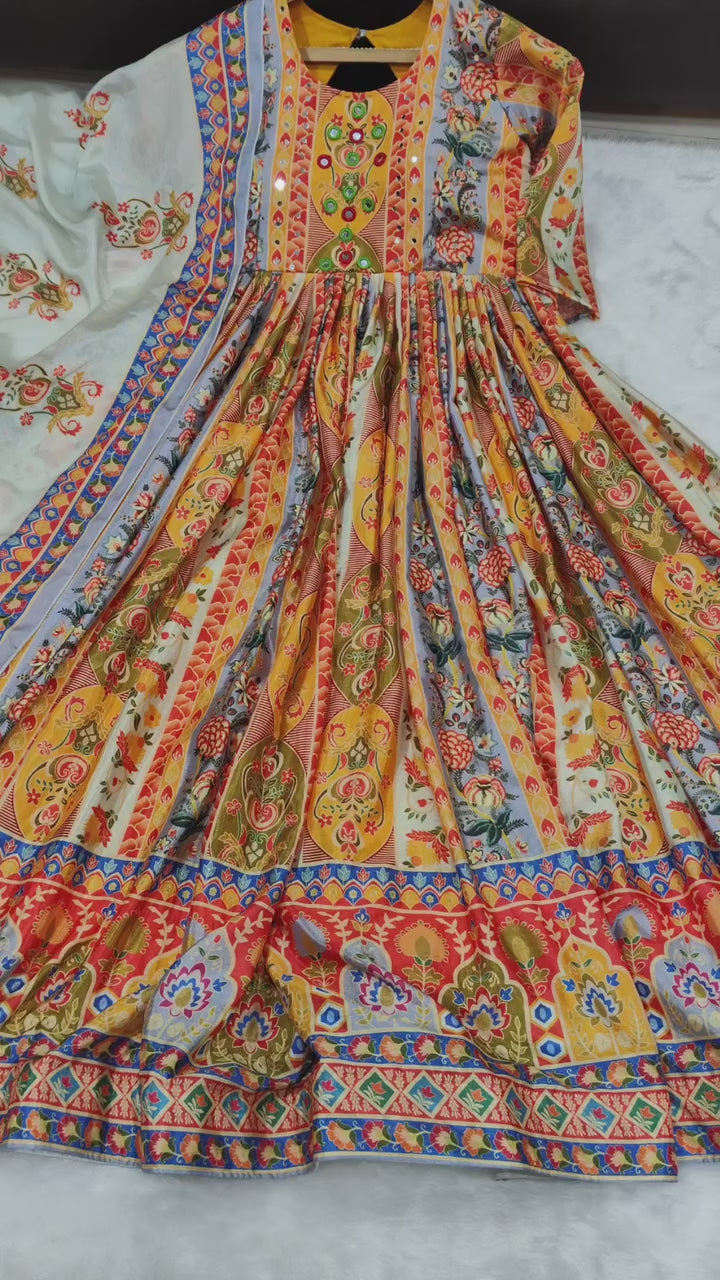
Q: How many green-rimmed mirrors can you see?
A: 10